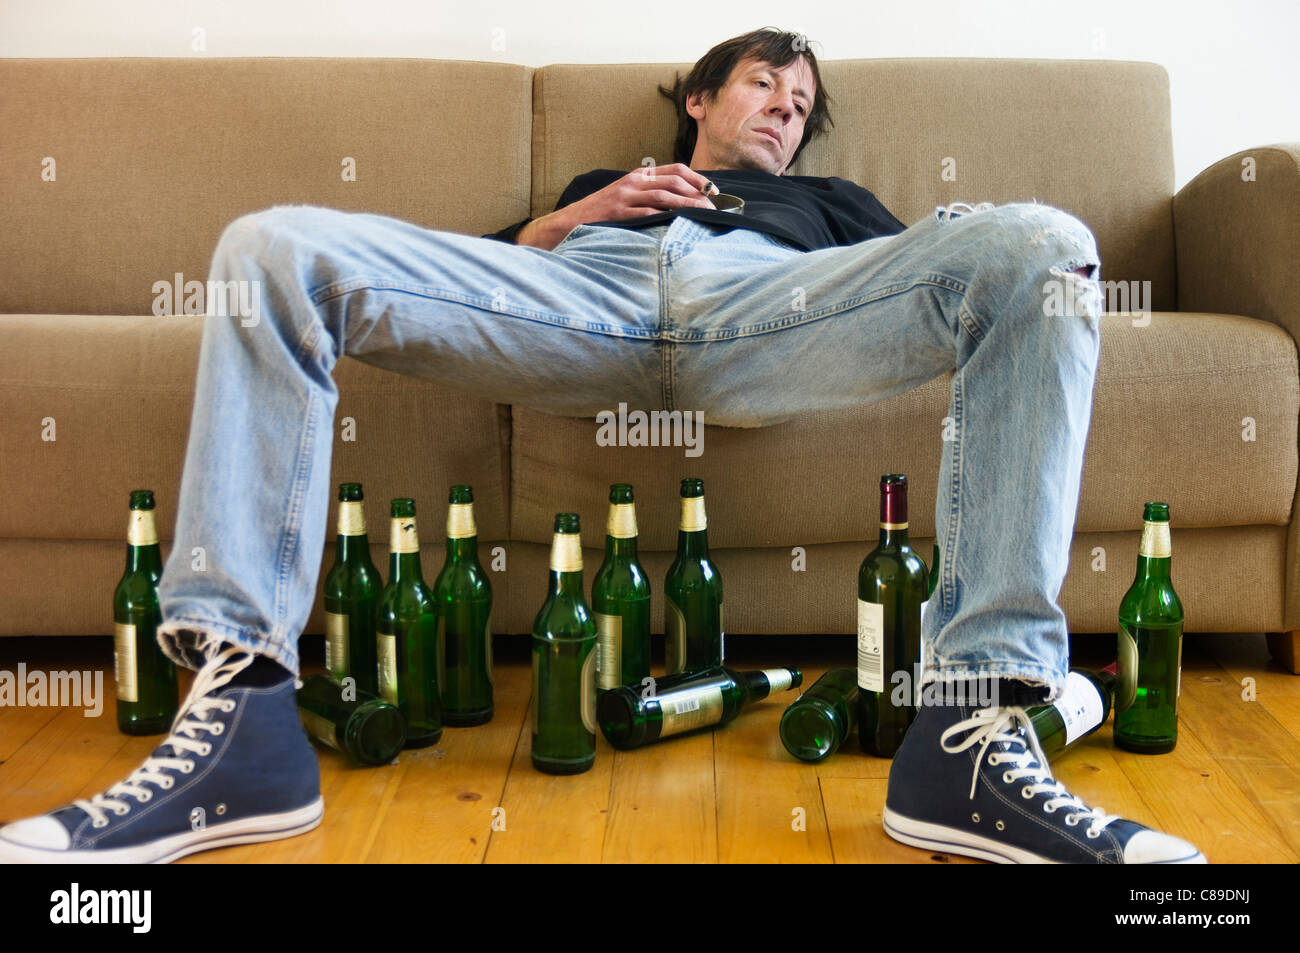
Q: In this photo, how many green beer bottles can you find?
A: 11